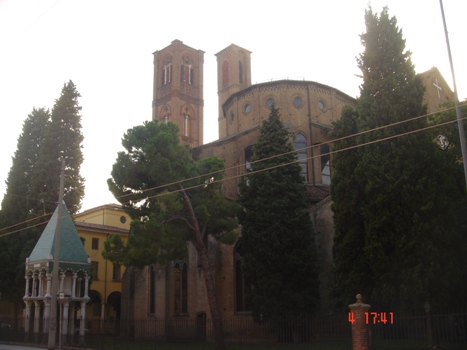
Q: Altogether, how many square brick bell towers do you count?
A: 2